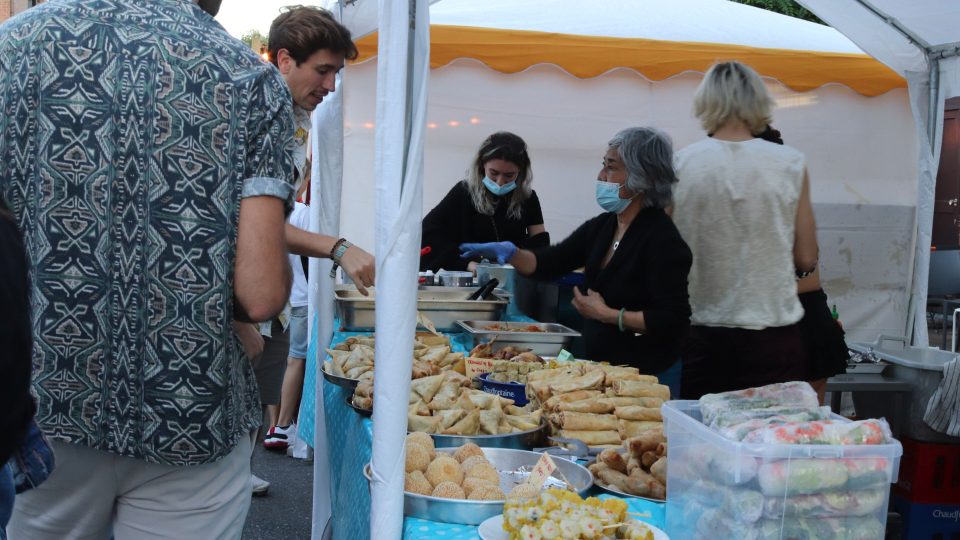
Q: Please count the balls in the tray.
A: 12